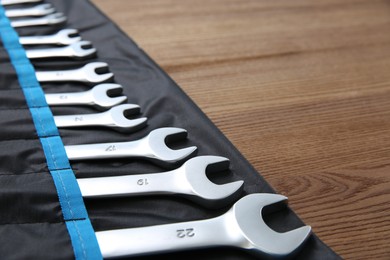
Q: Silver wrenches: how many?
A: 11